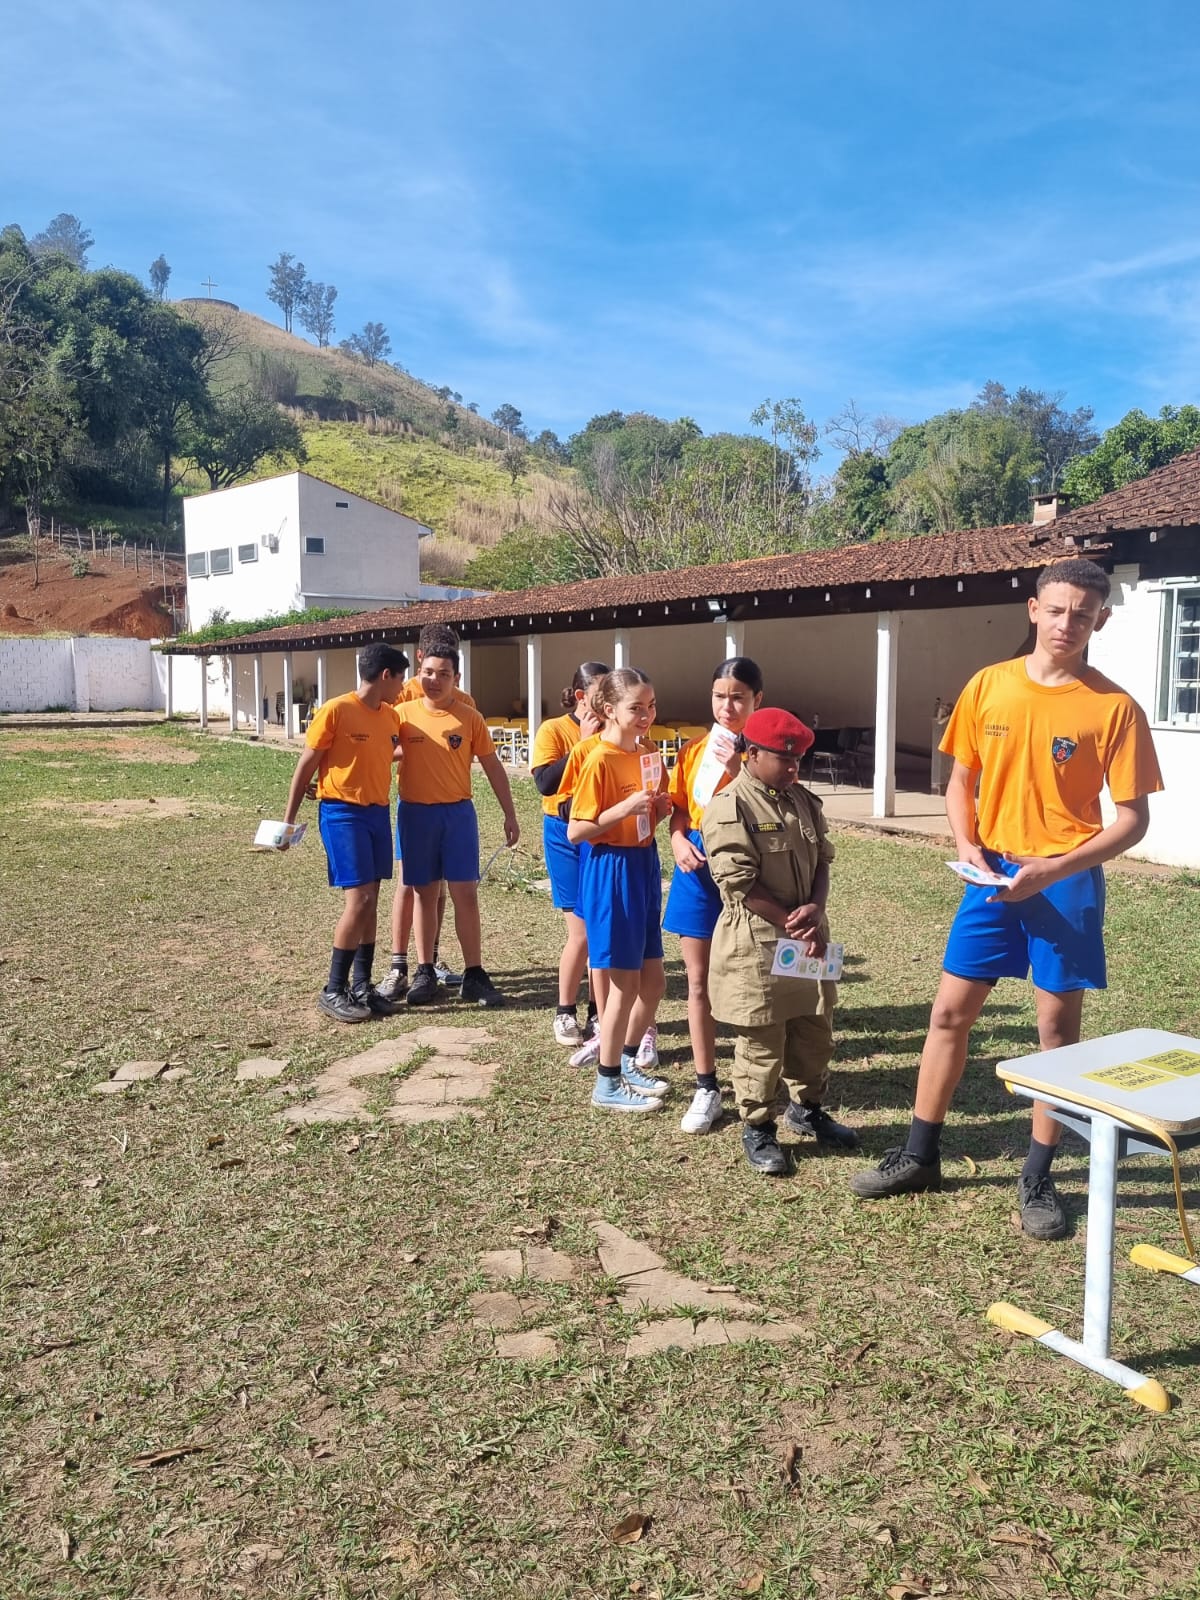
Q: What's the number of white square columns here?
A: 13